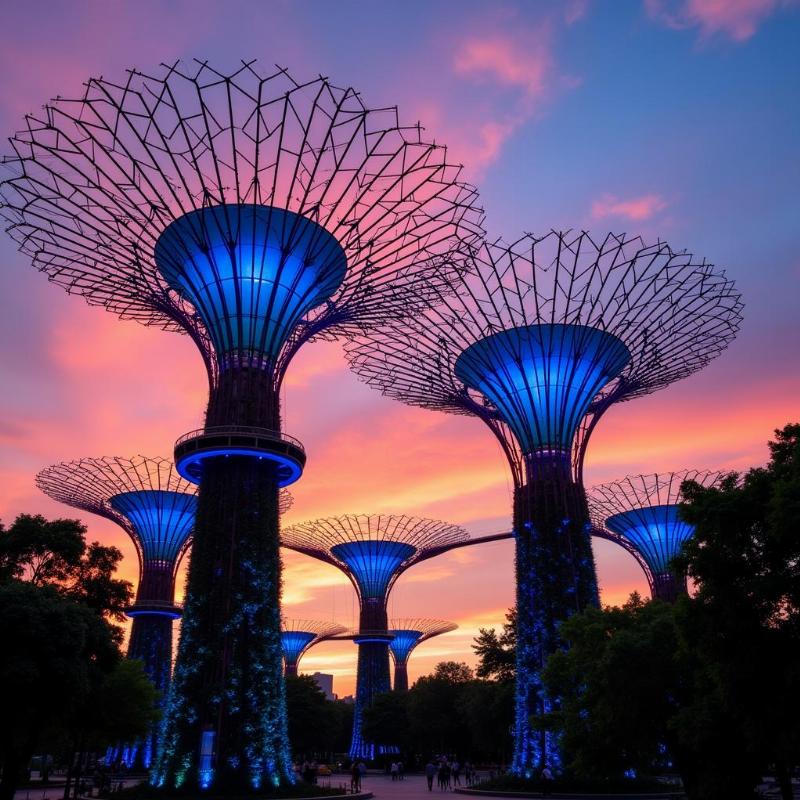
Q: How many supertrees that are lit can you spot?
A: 7